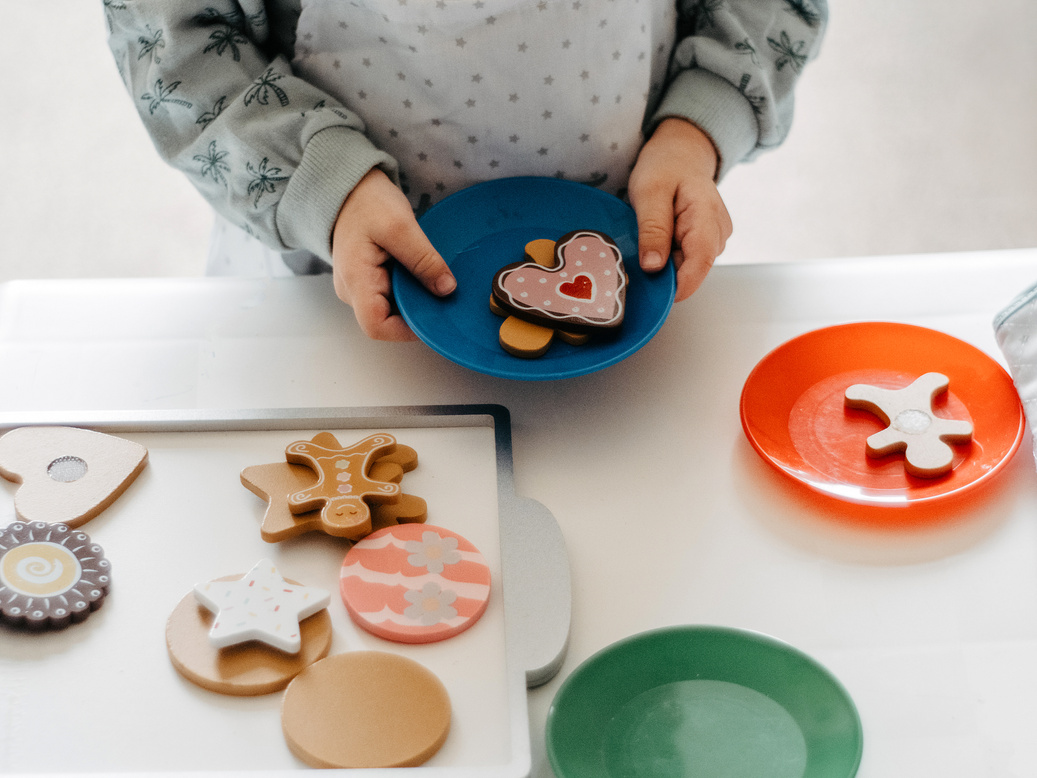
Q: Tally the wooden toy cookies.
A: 12